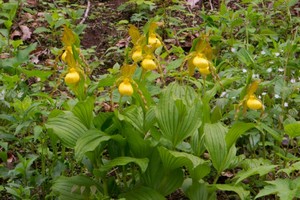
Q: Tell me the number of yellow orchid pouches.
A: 9